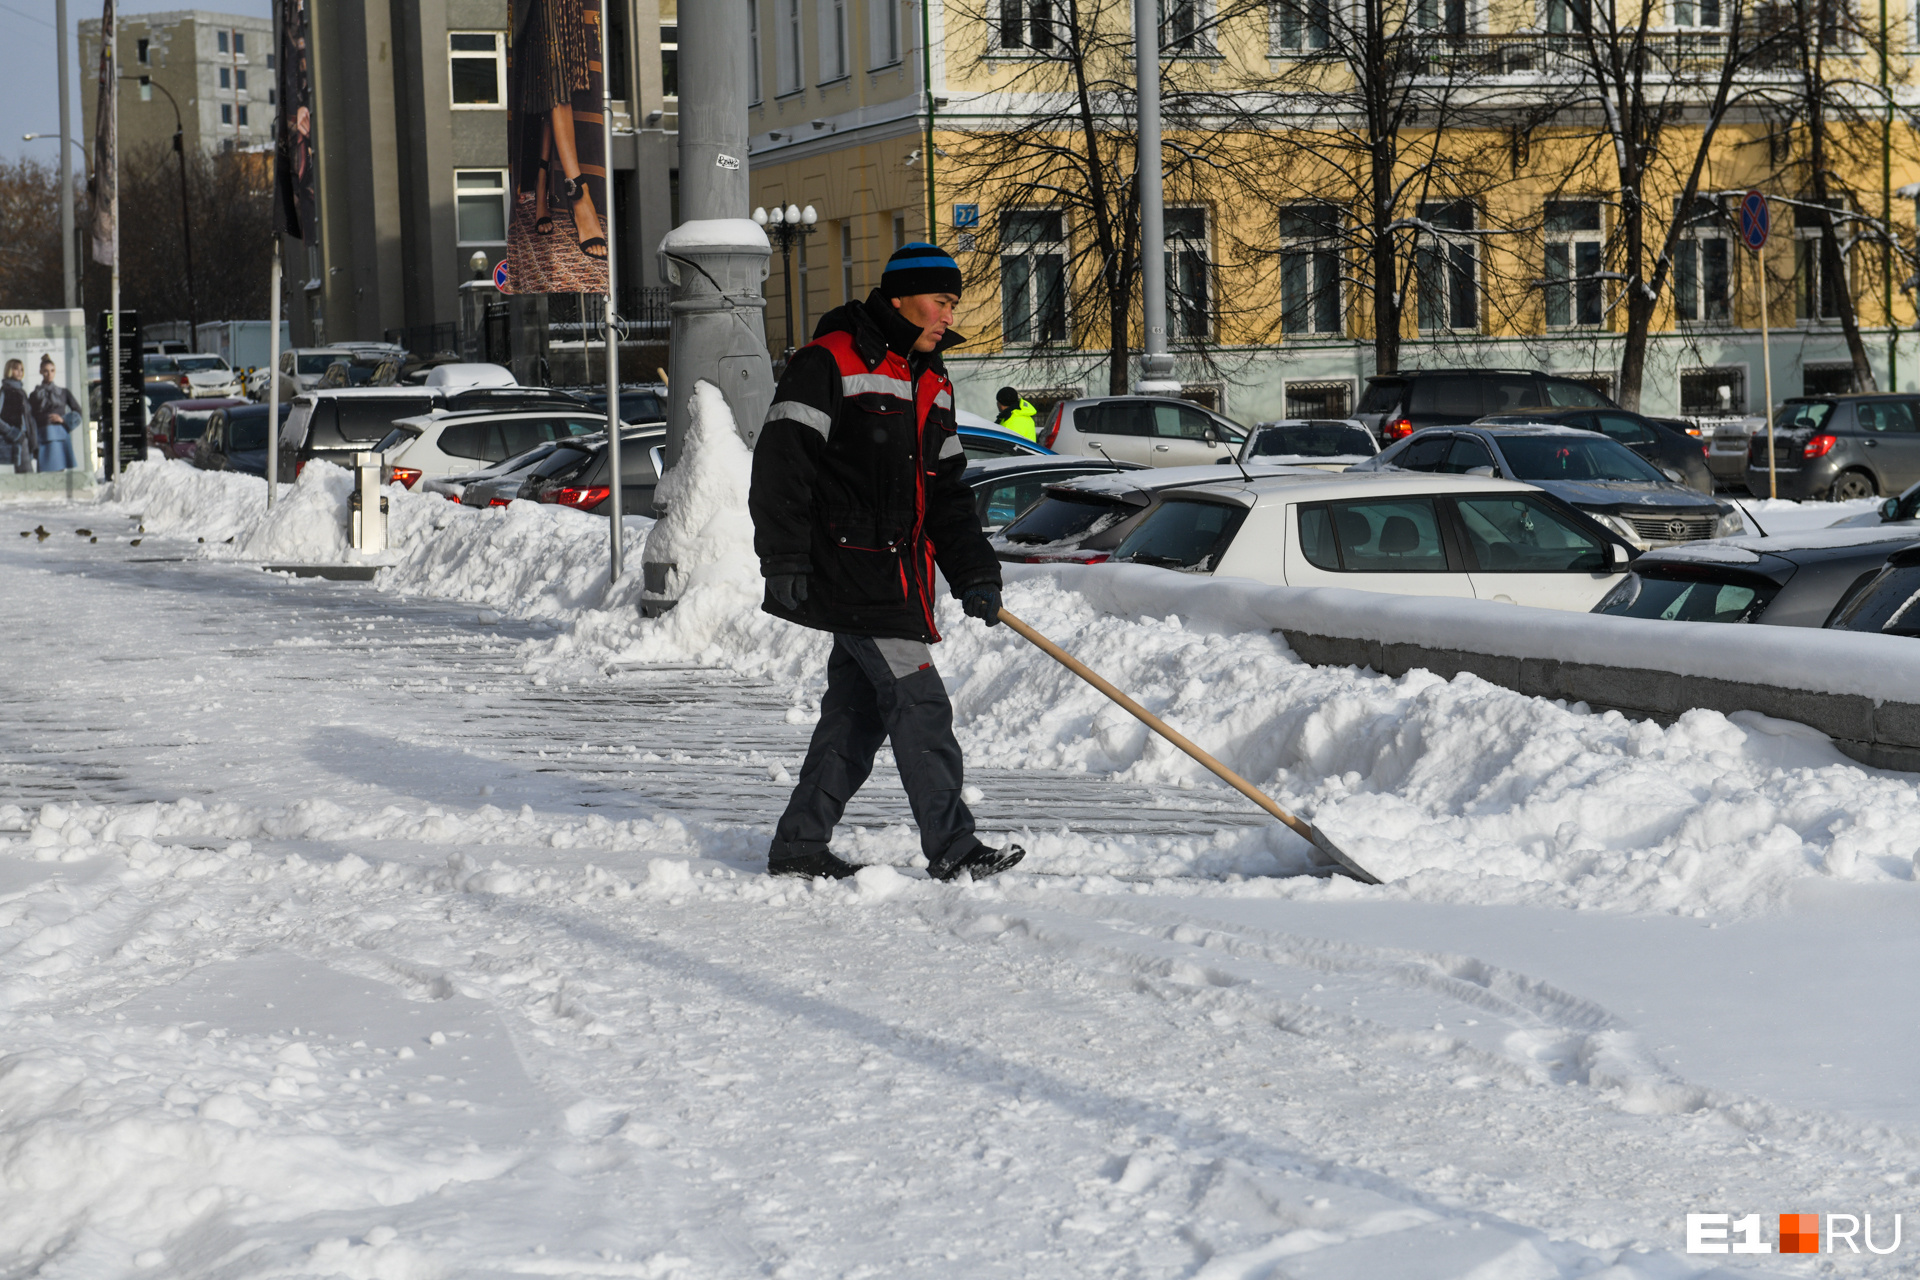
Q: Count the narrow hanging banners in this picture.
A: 3